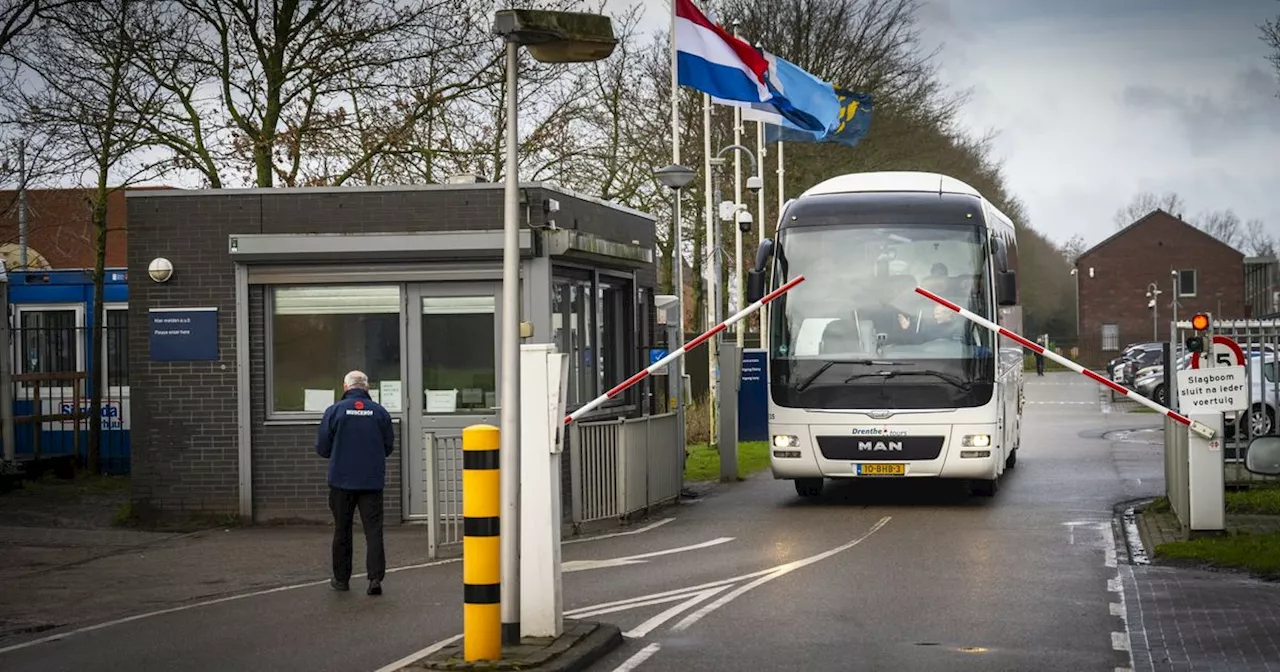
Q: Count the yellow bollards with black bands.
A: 1